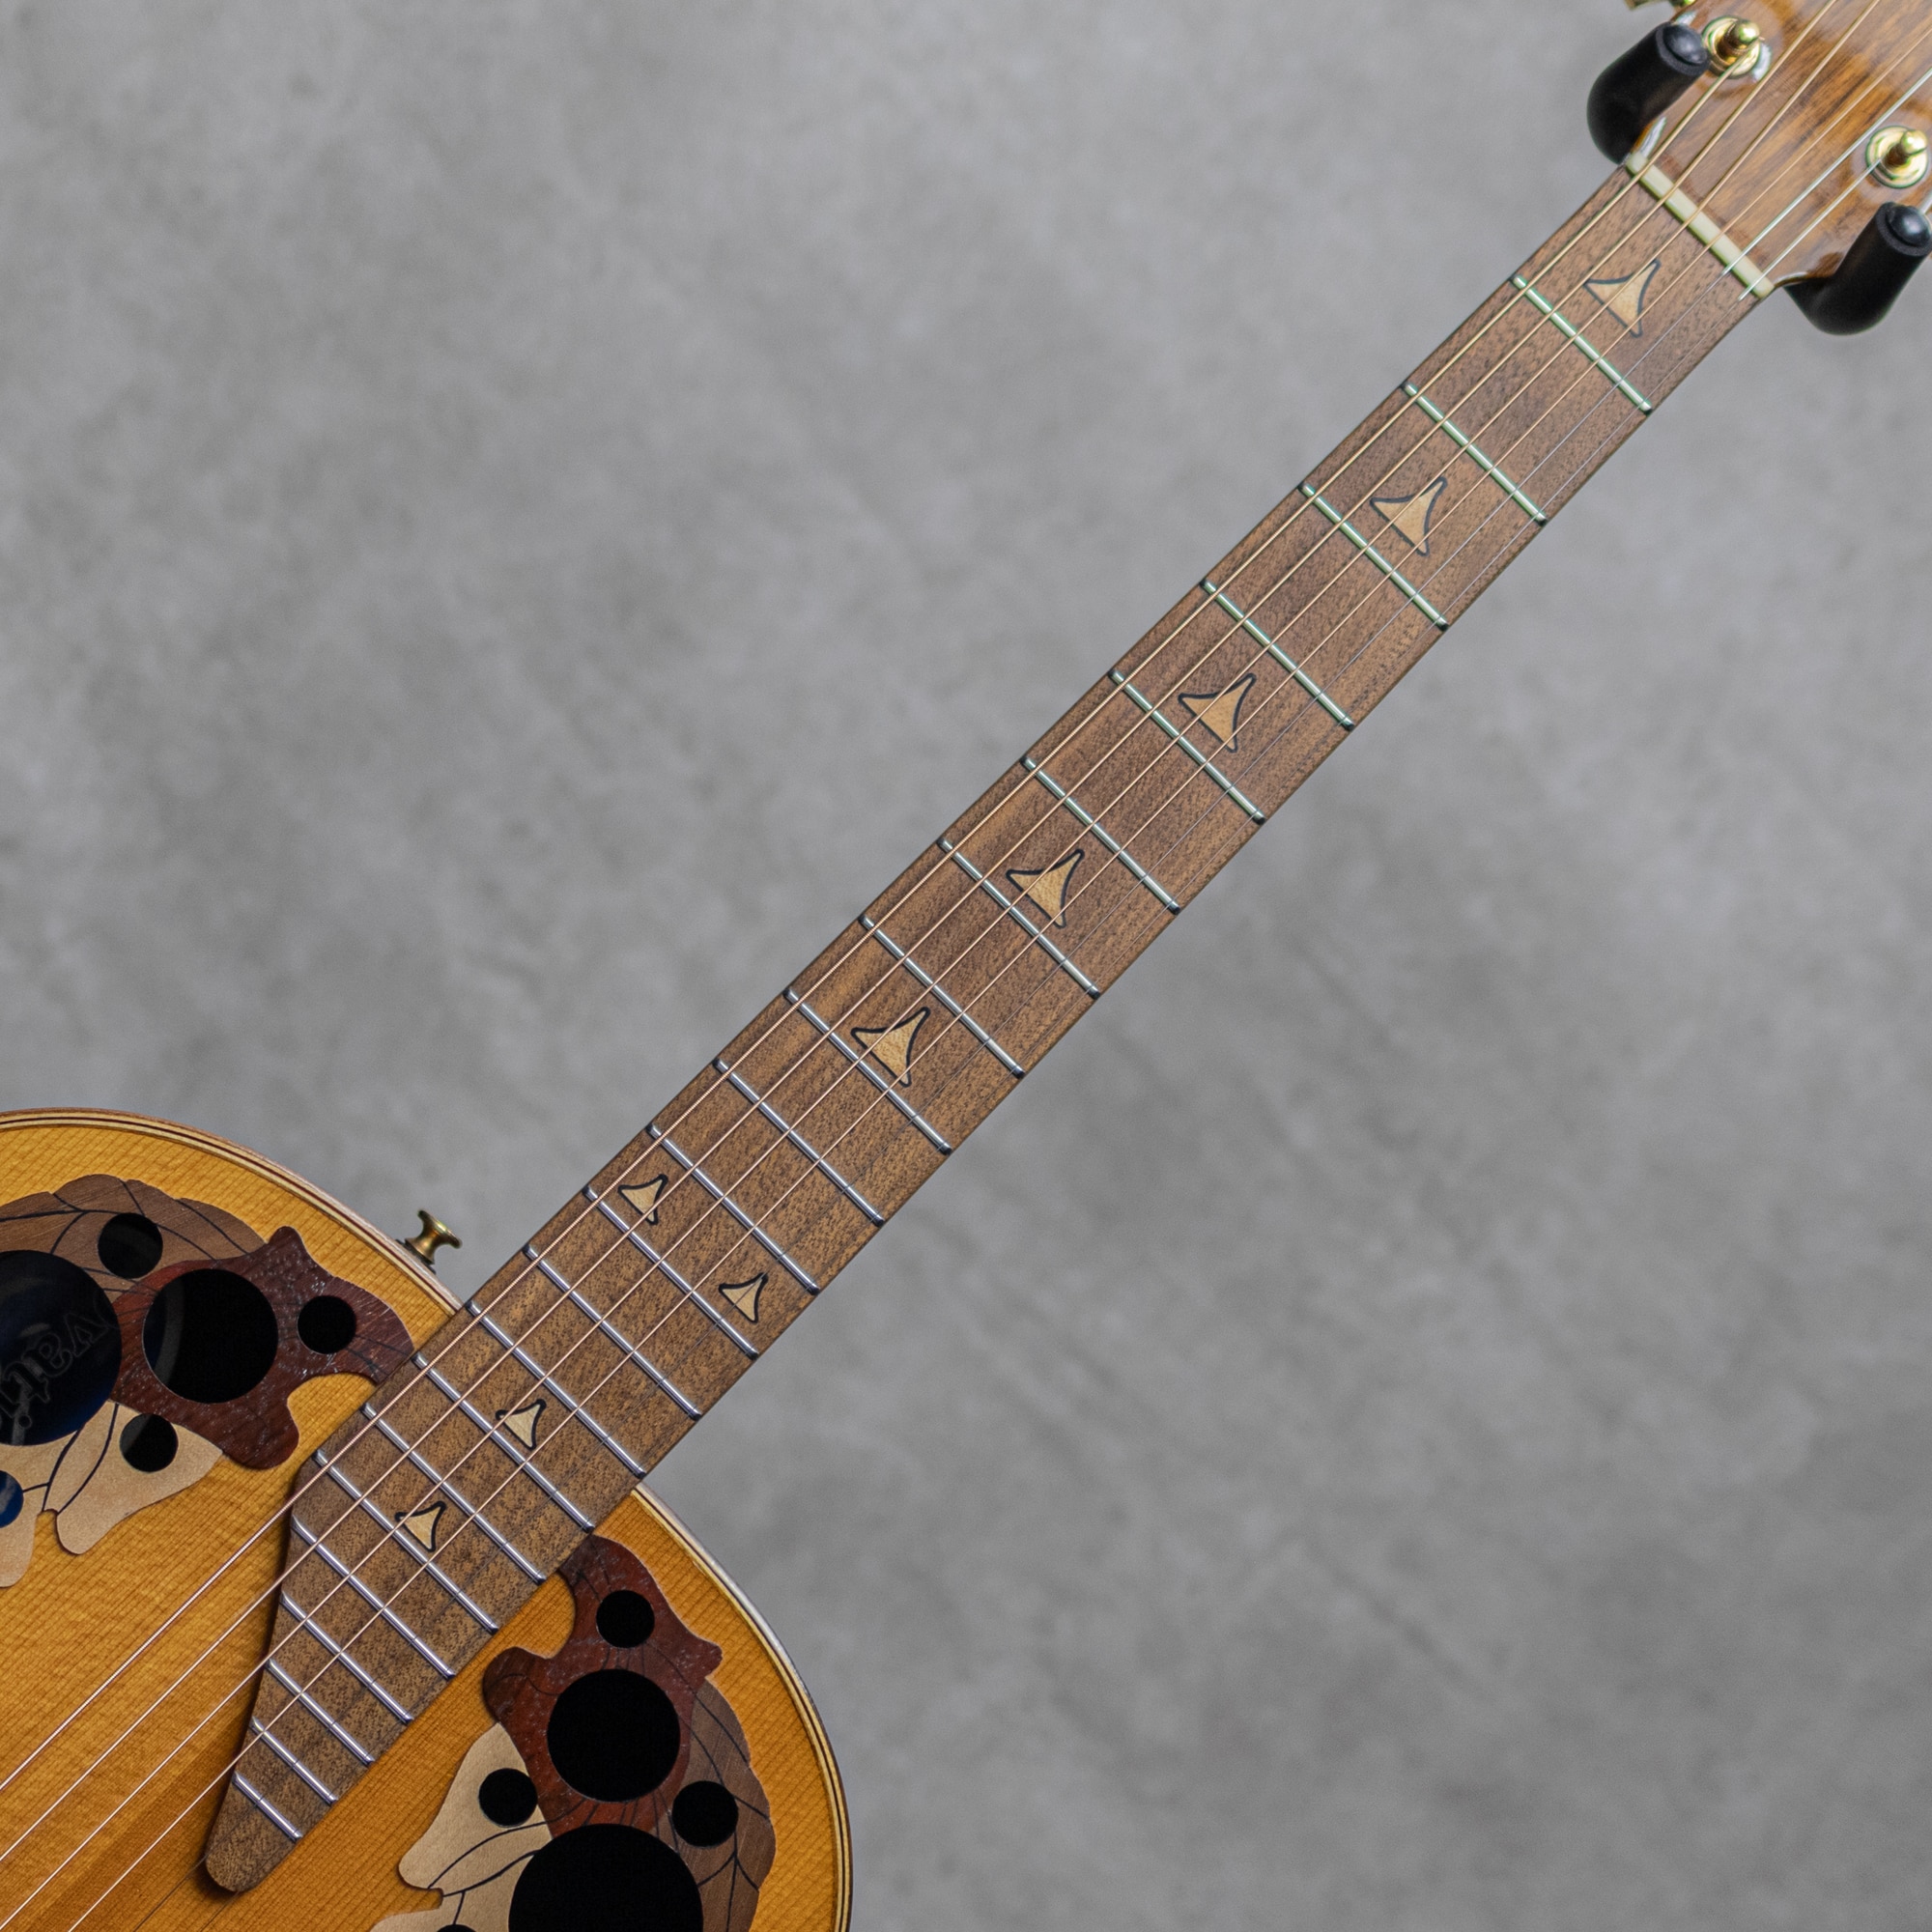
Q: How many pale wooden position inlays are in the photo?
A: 9